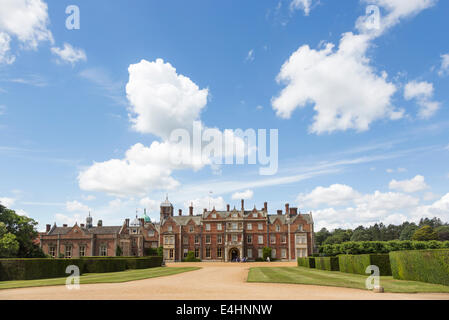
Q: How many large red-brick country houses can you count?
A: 1